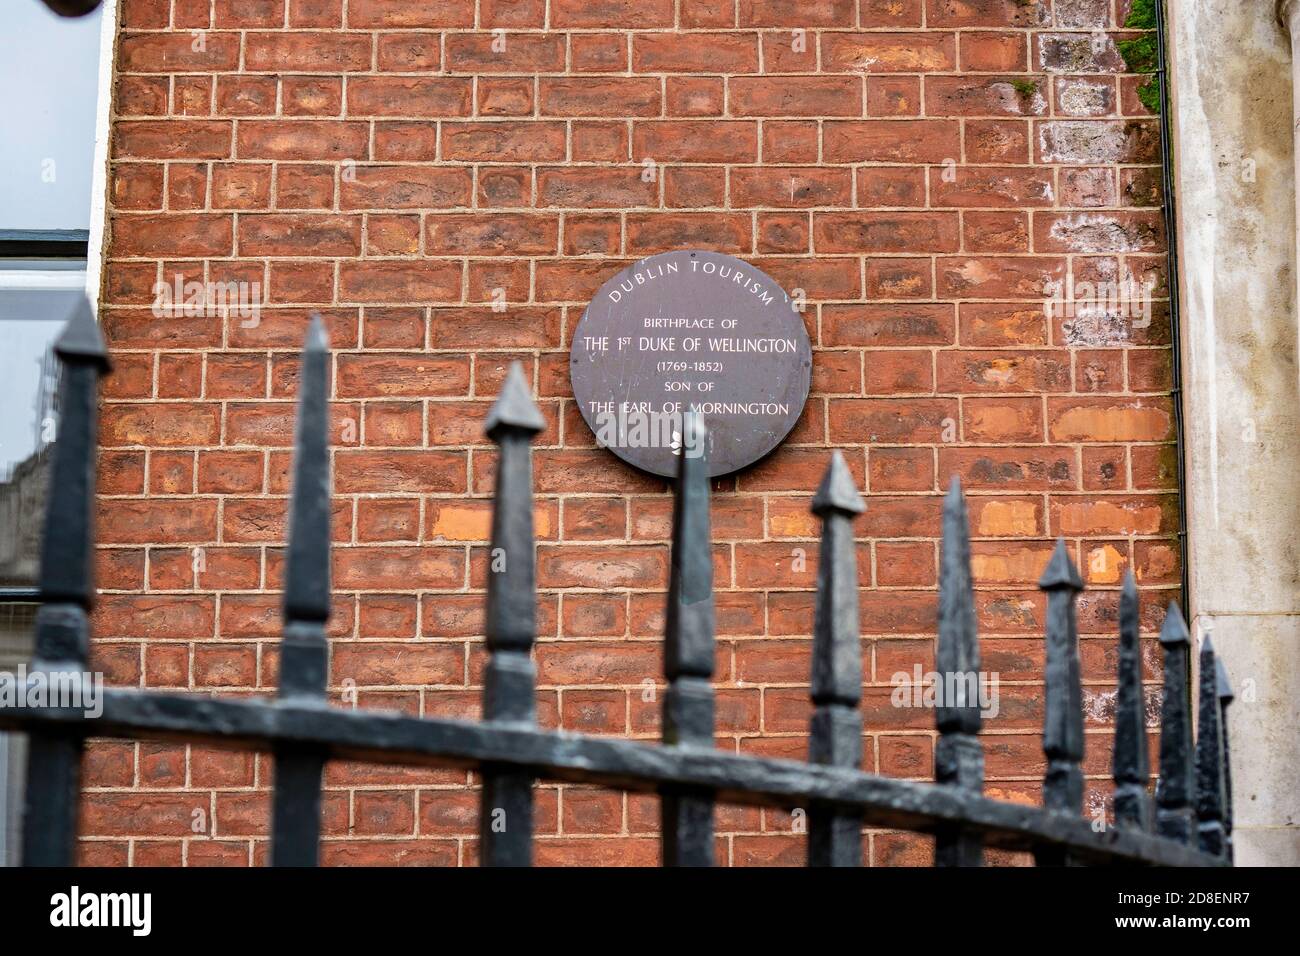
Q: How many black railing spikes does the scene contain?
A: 11